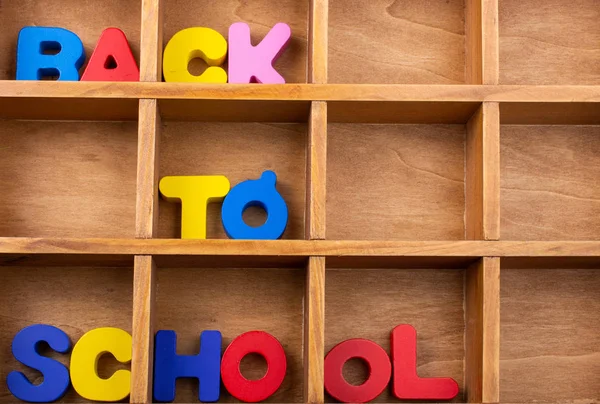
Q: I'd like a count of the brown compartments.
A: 12